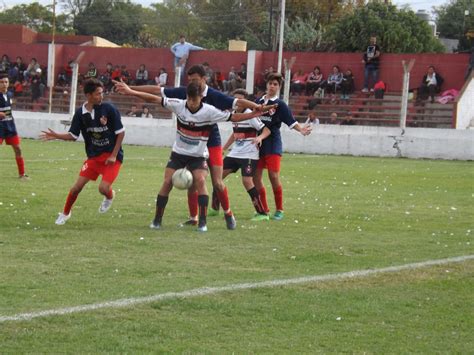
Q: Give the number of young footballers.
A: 6